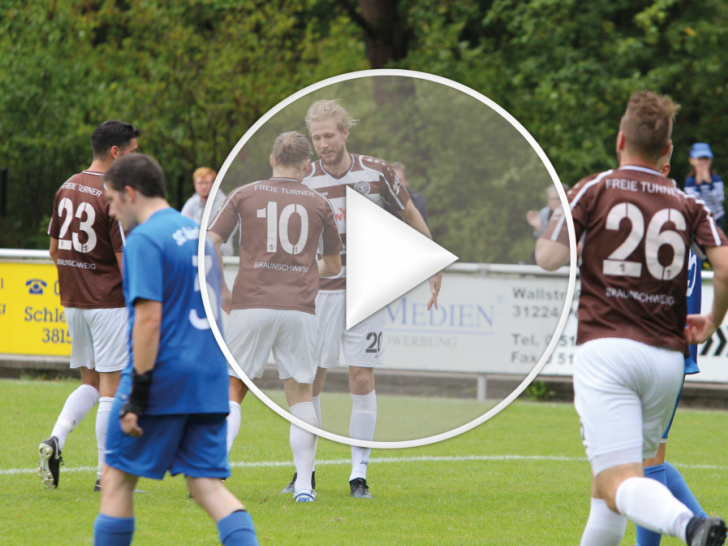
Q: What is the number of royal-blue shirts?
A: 2